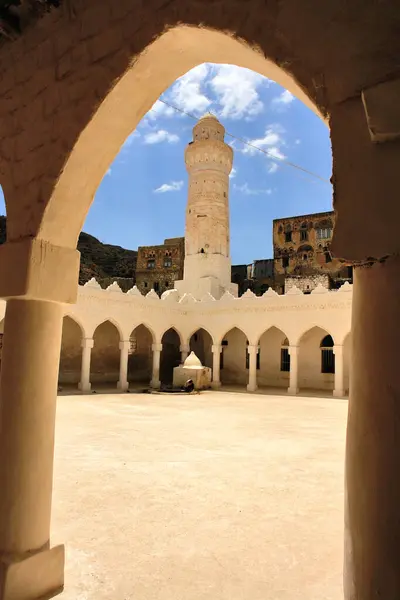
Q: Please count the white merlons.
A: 12